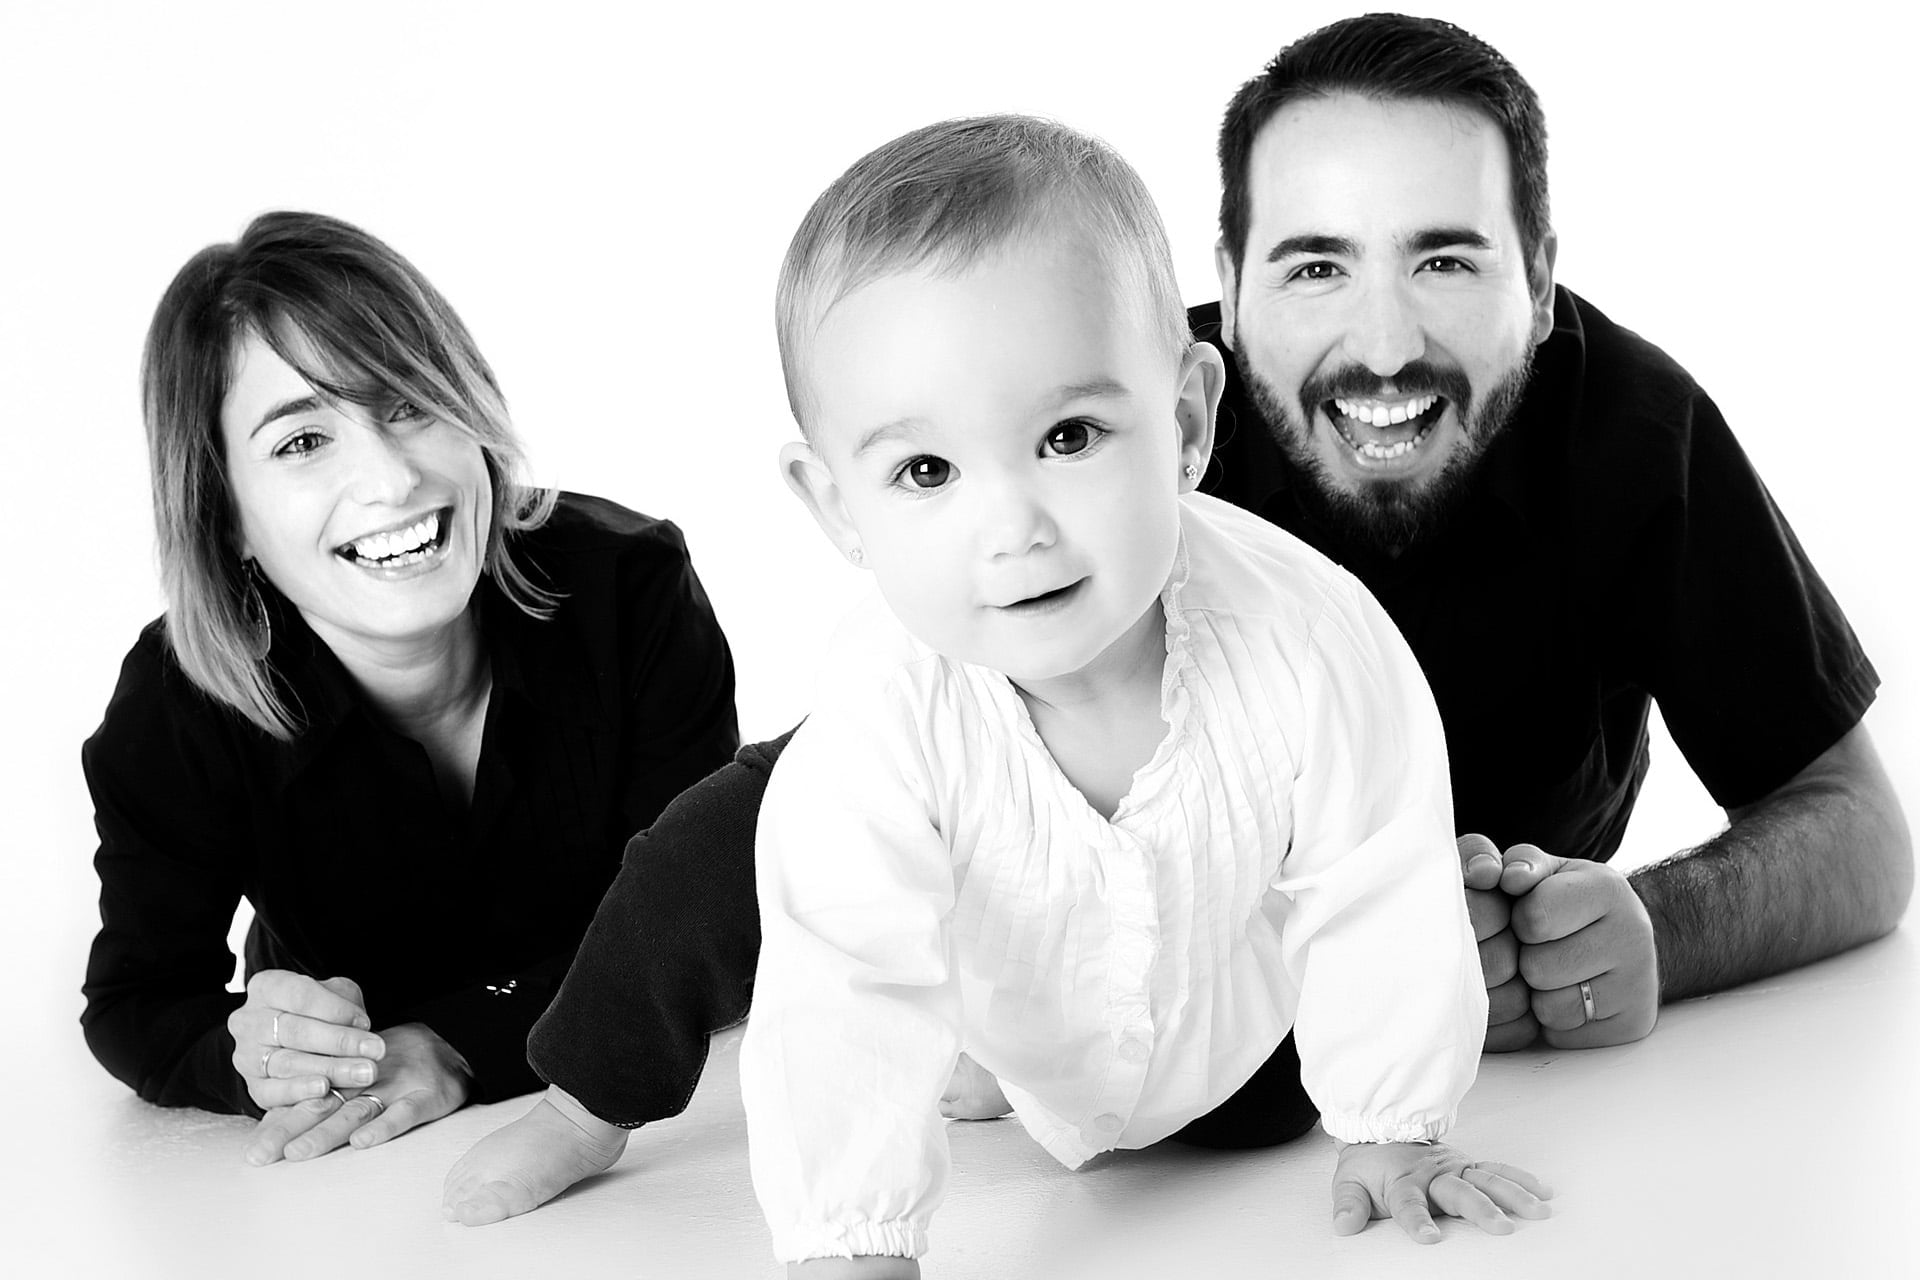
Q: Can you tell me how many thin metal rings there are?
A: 5